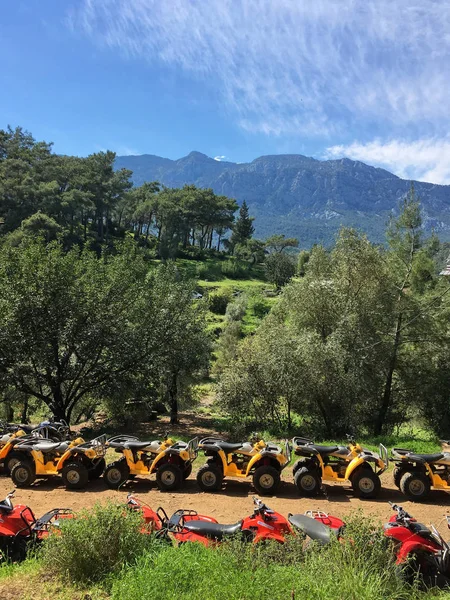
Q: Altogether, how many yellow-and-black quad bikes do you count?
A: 6